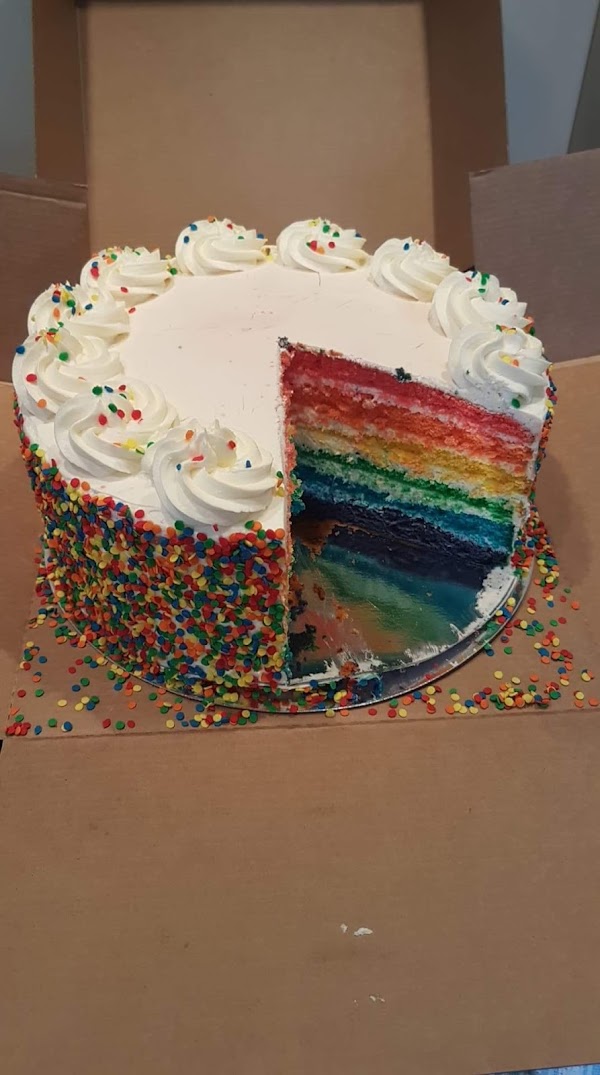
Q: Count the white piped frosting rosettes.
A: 10